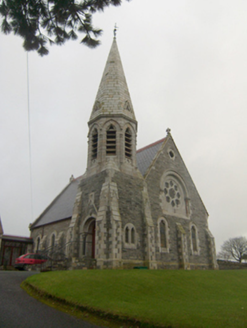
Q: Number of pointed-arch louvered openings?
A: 3